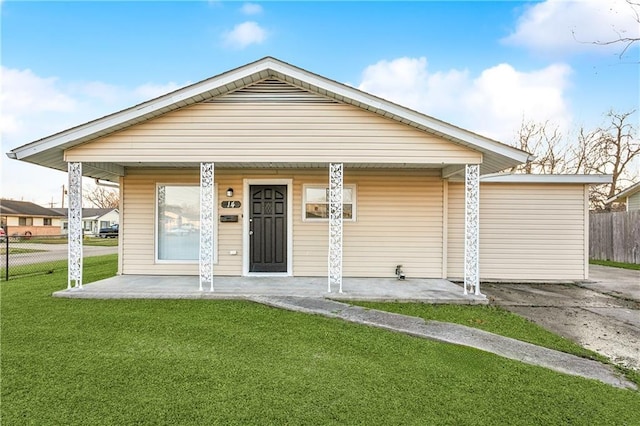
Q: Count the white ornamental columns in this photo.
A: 4